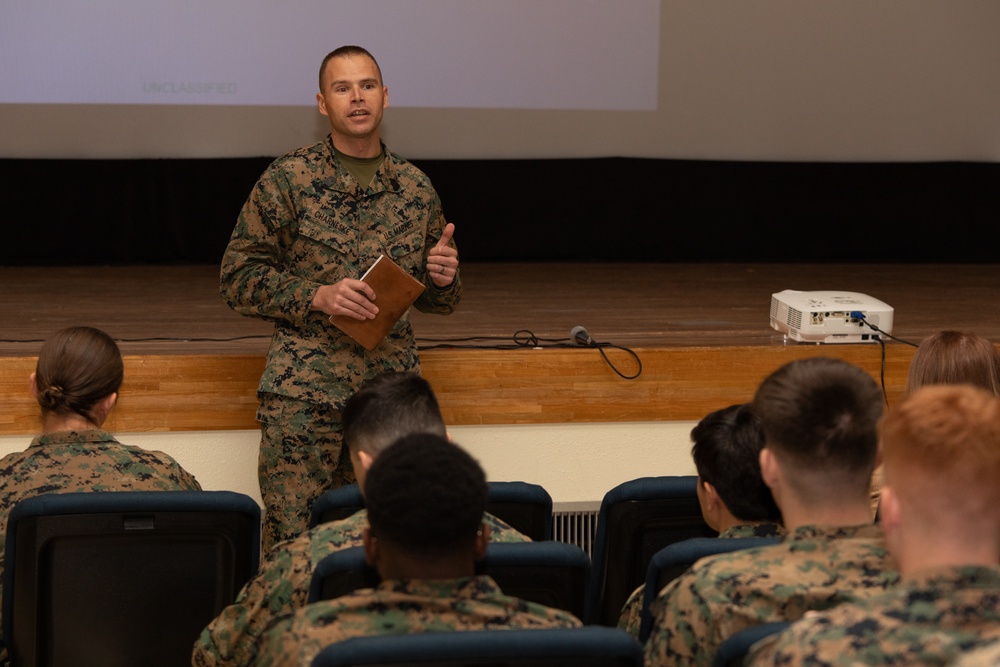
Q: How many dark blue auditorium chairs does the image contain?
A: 7